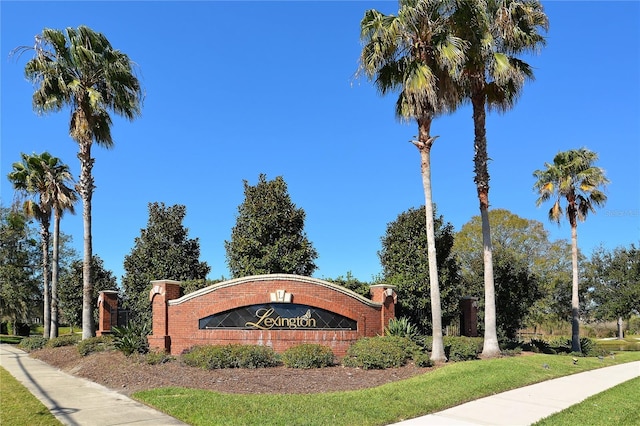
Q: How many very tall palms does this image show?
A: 3